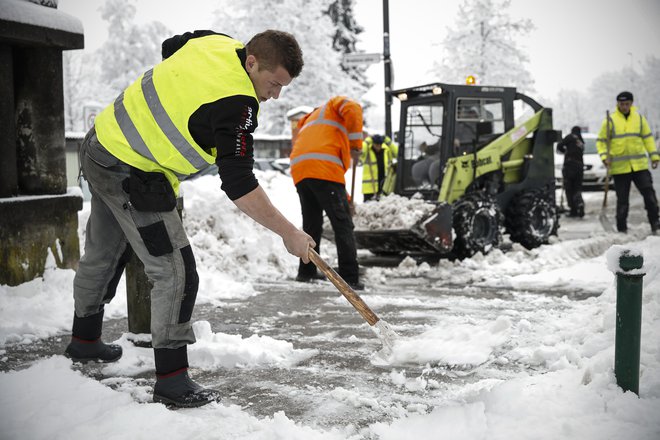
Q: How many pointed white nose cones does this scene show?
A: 0